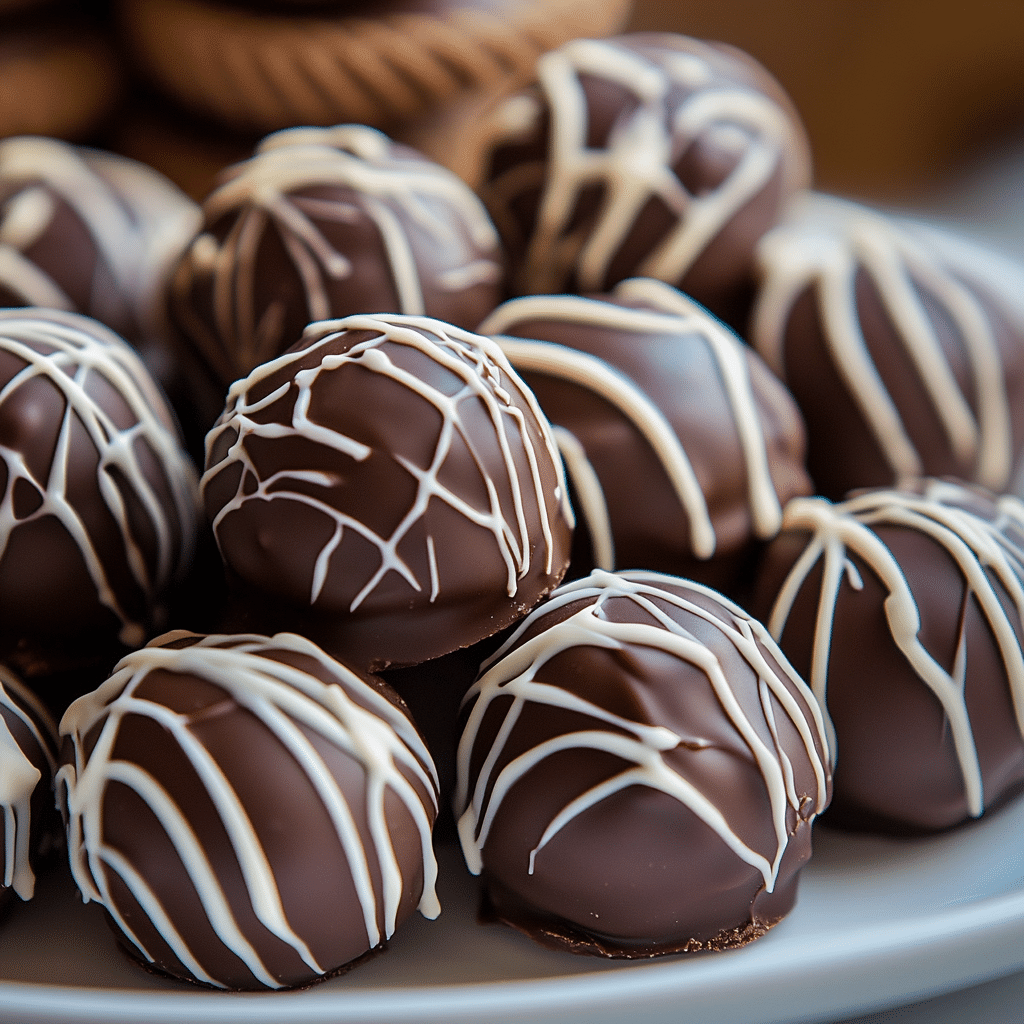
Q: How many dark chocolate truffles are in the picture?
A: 11